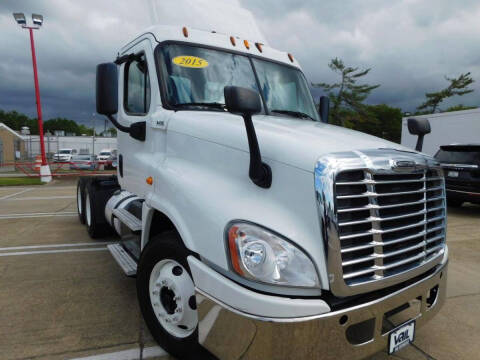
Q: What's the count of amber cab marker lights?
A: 5